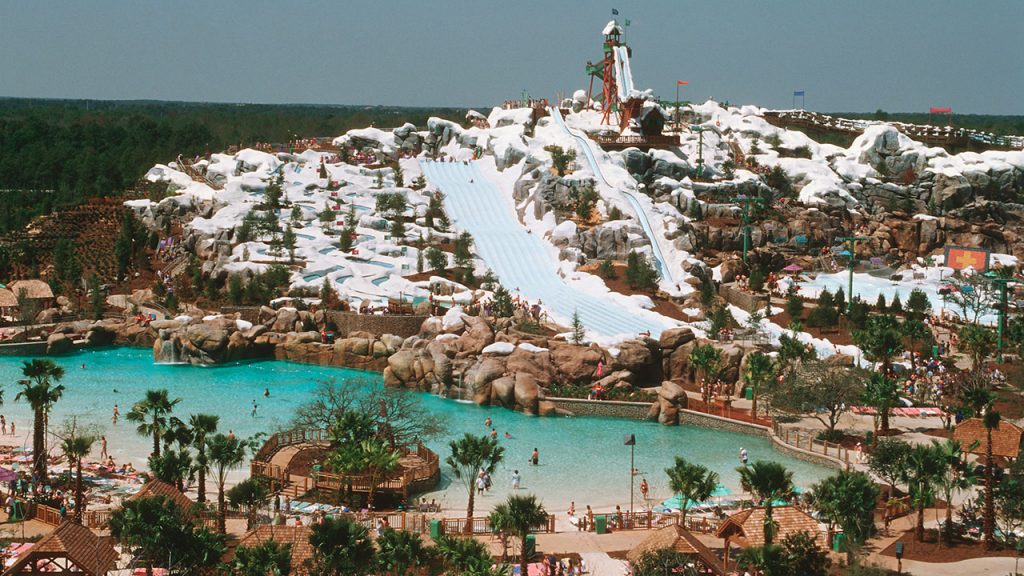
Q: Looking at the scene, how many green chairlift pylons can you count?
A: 4